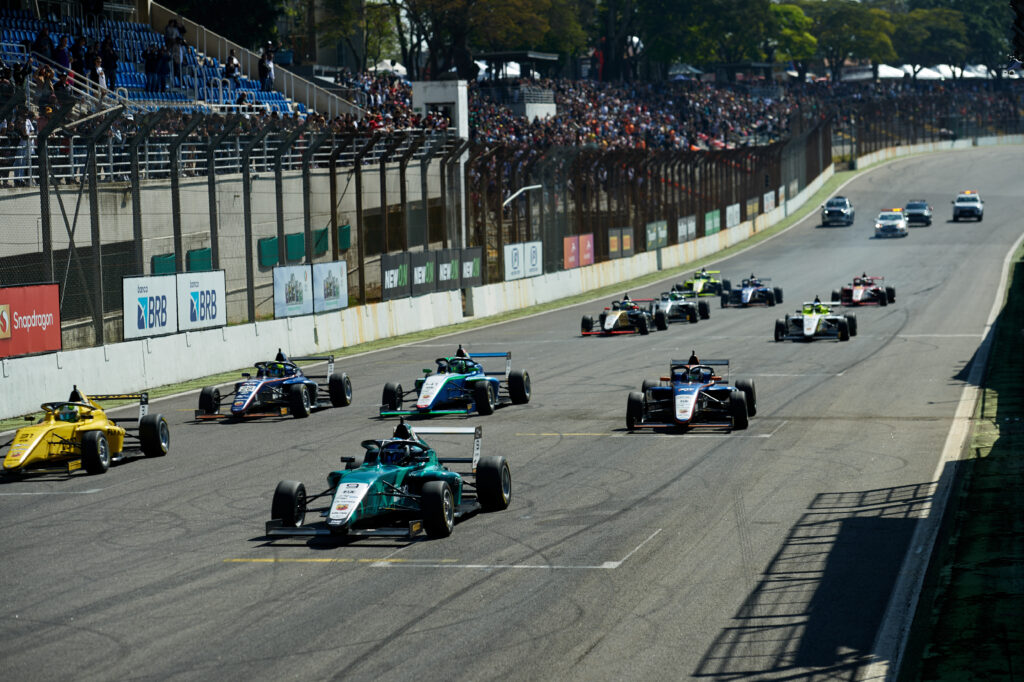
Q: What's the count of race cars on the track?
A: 11